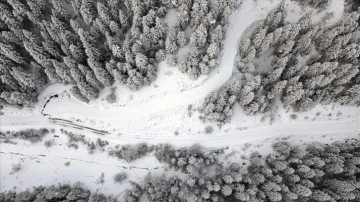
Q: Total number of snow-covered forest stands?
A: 3